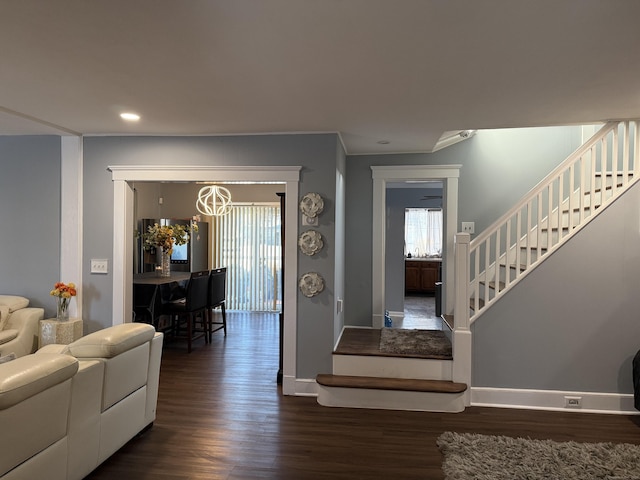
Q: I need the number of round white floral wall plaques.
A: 3